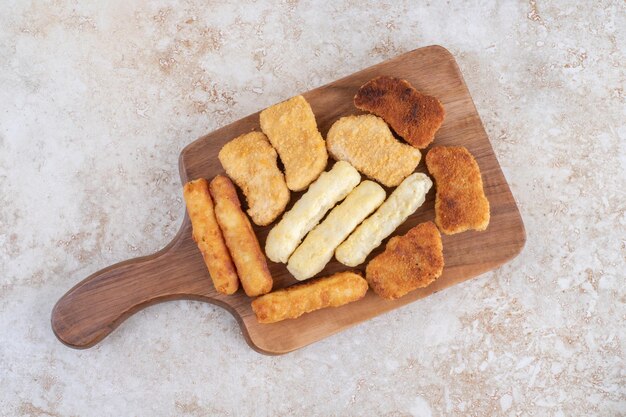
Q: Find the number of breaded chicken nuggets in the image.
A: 6